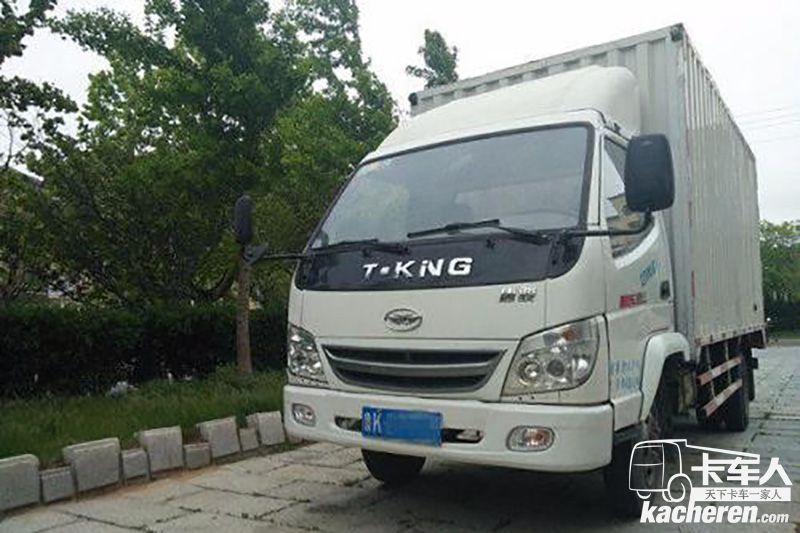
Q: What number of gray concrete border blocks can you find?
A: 9